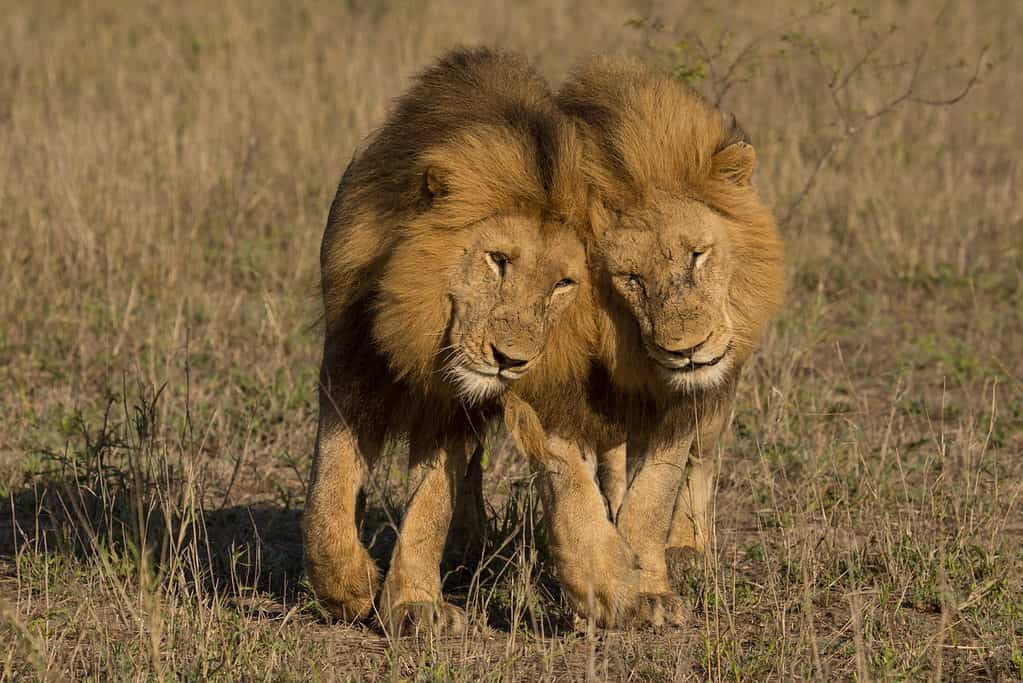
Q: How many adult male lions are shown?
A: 2